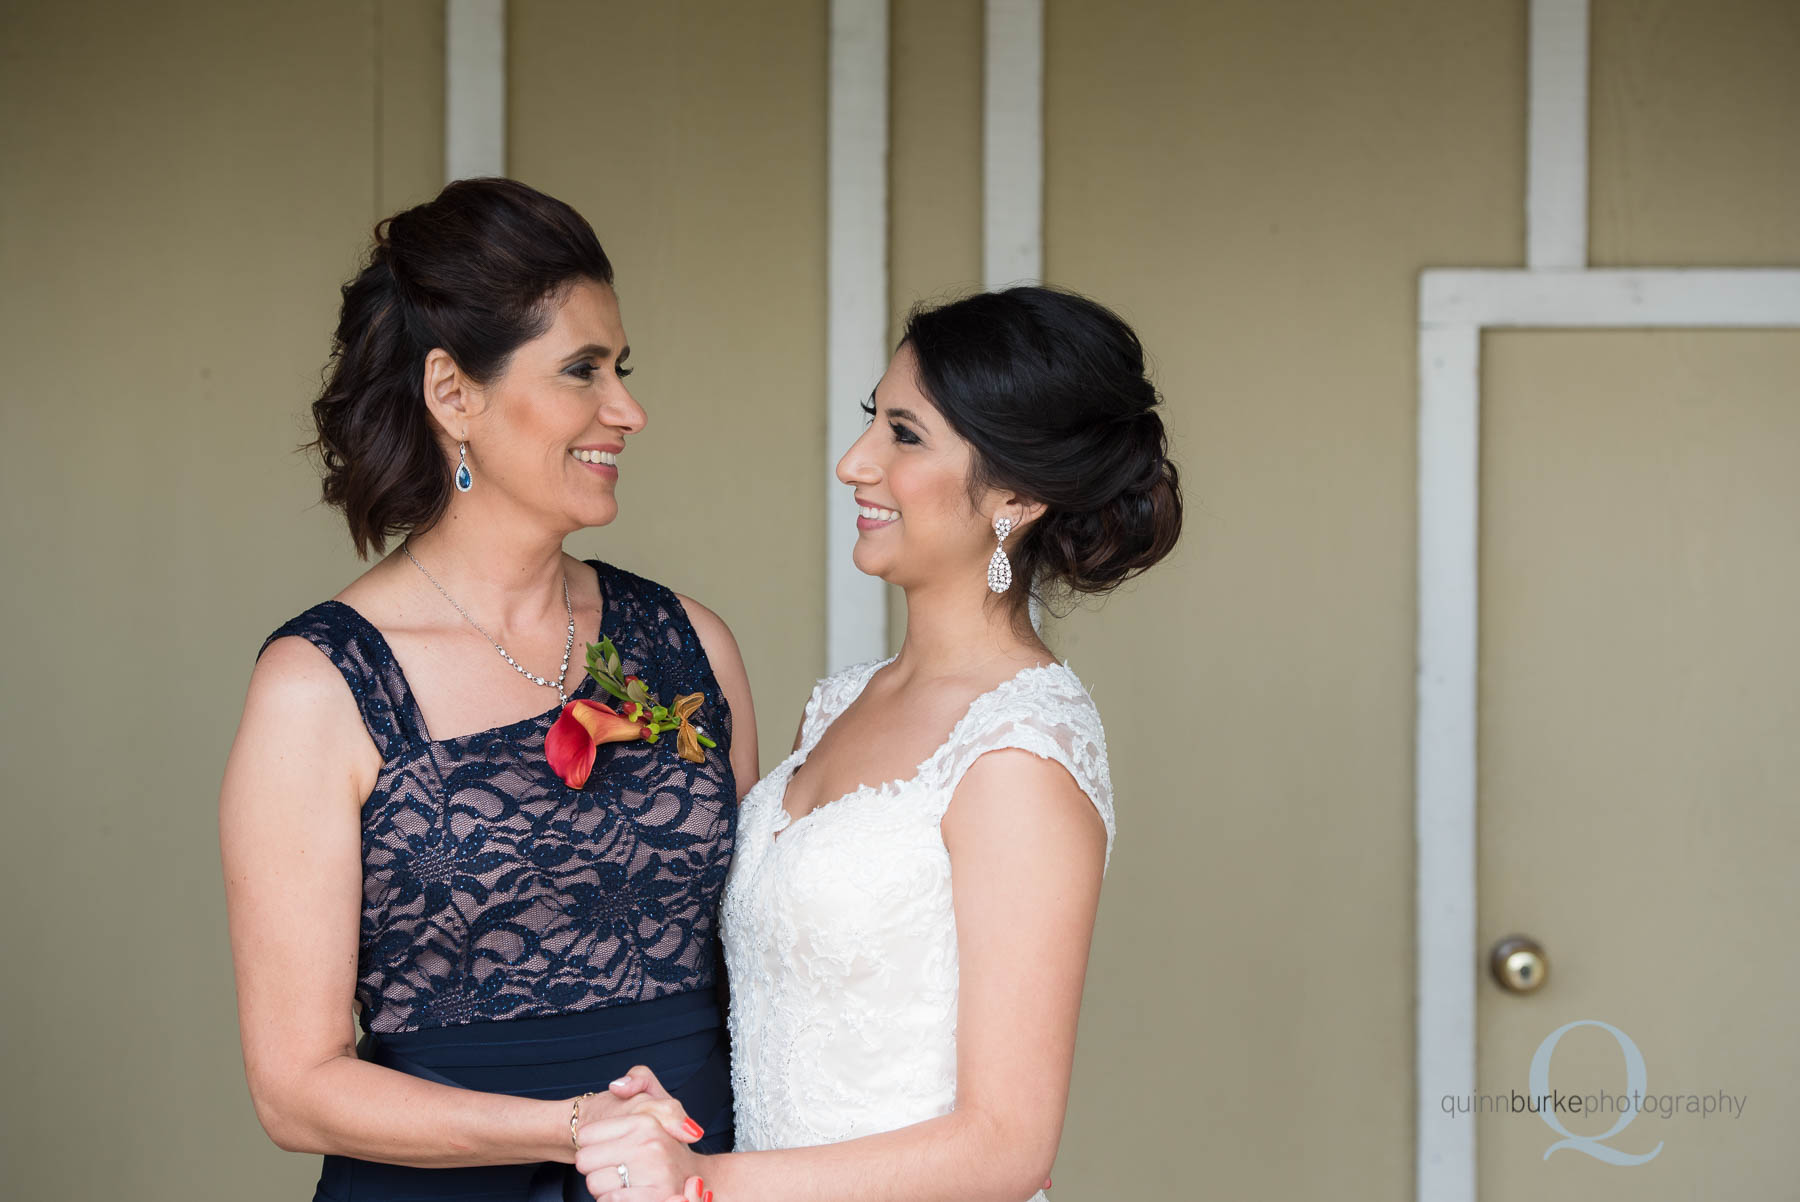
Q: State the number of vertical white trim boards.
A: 5